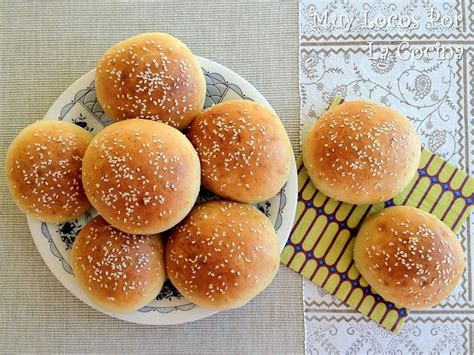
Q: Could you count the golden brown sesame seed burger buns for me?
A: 8